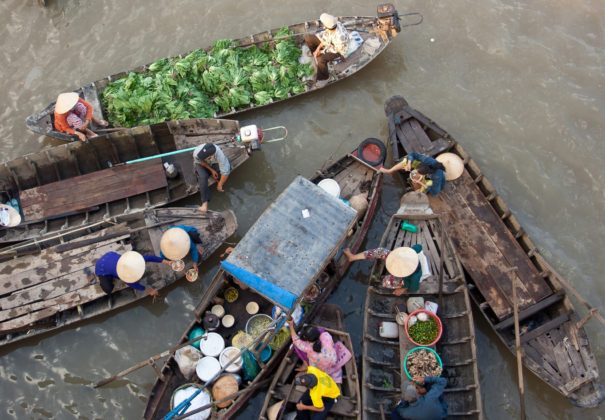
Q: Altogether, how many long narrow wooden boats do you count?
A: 7